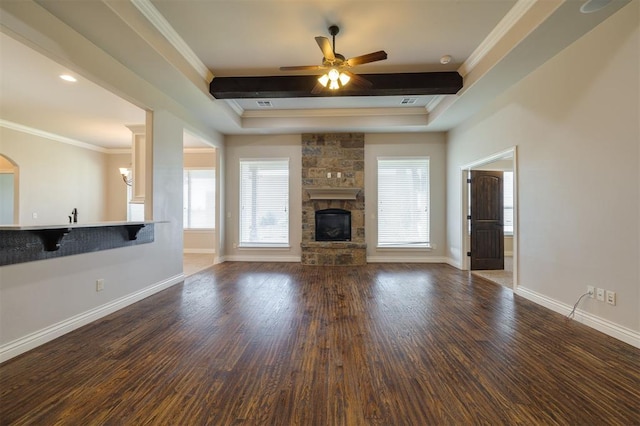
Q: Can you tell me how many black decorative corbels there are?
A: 2